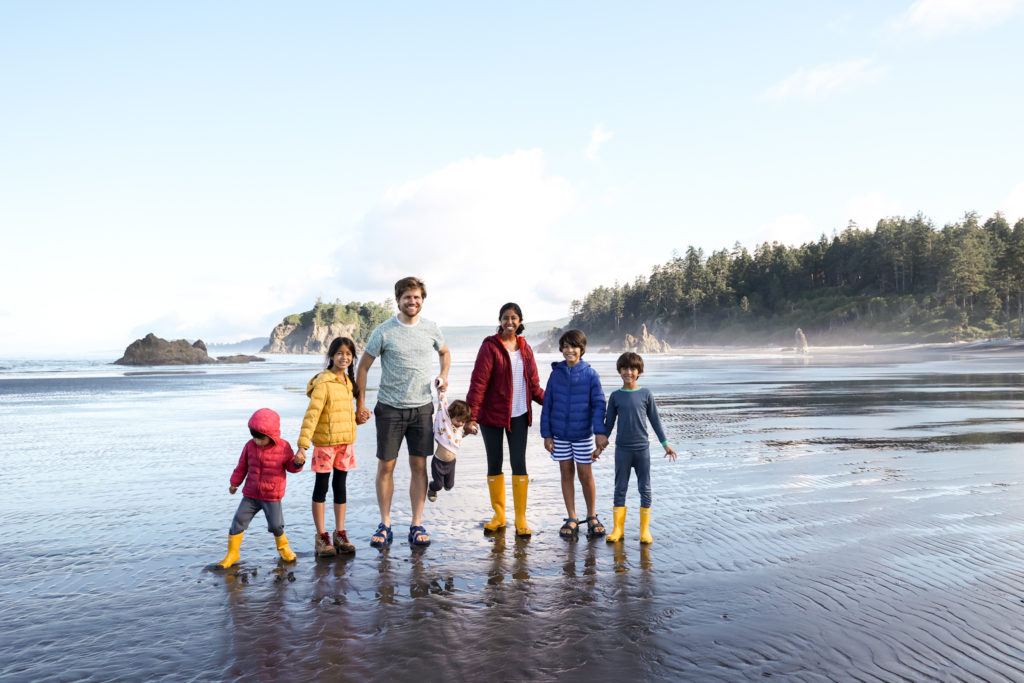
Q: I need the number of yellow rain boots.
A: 6